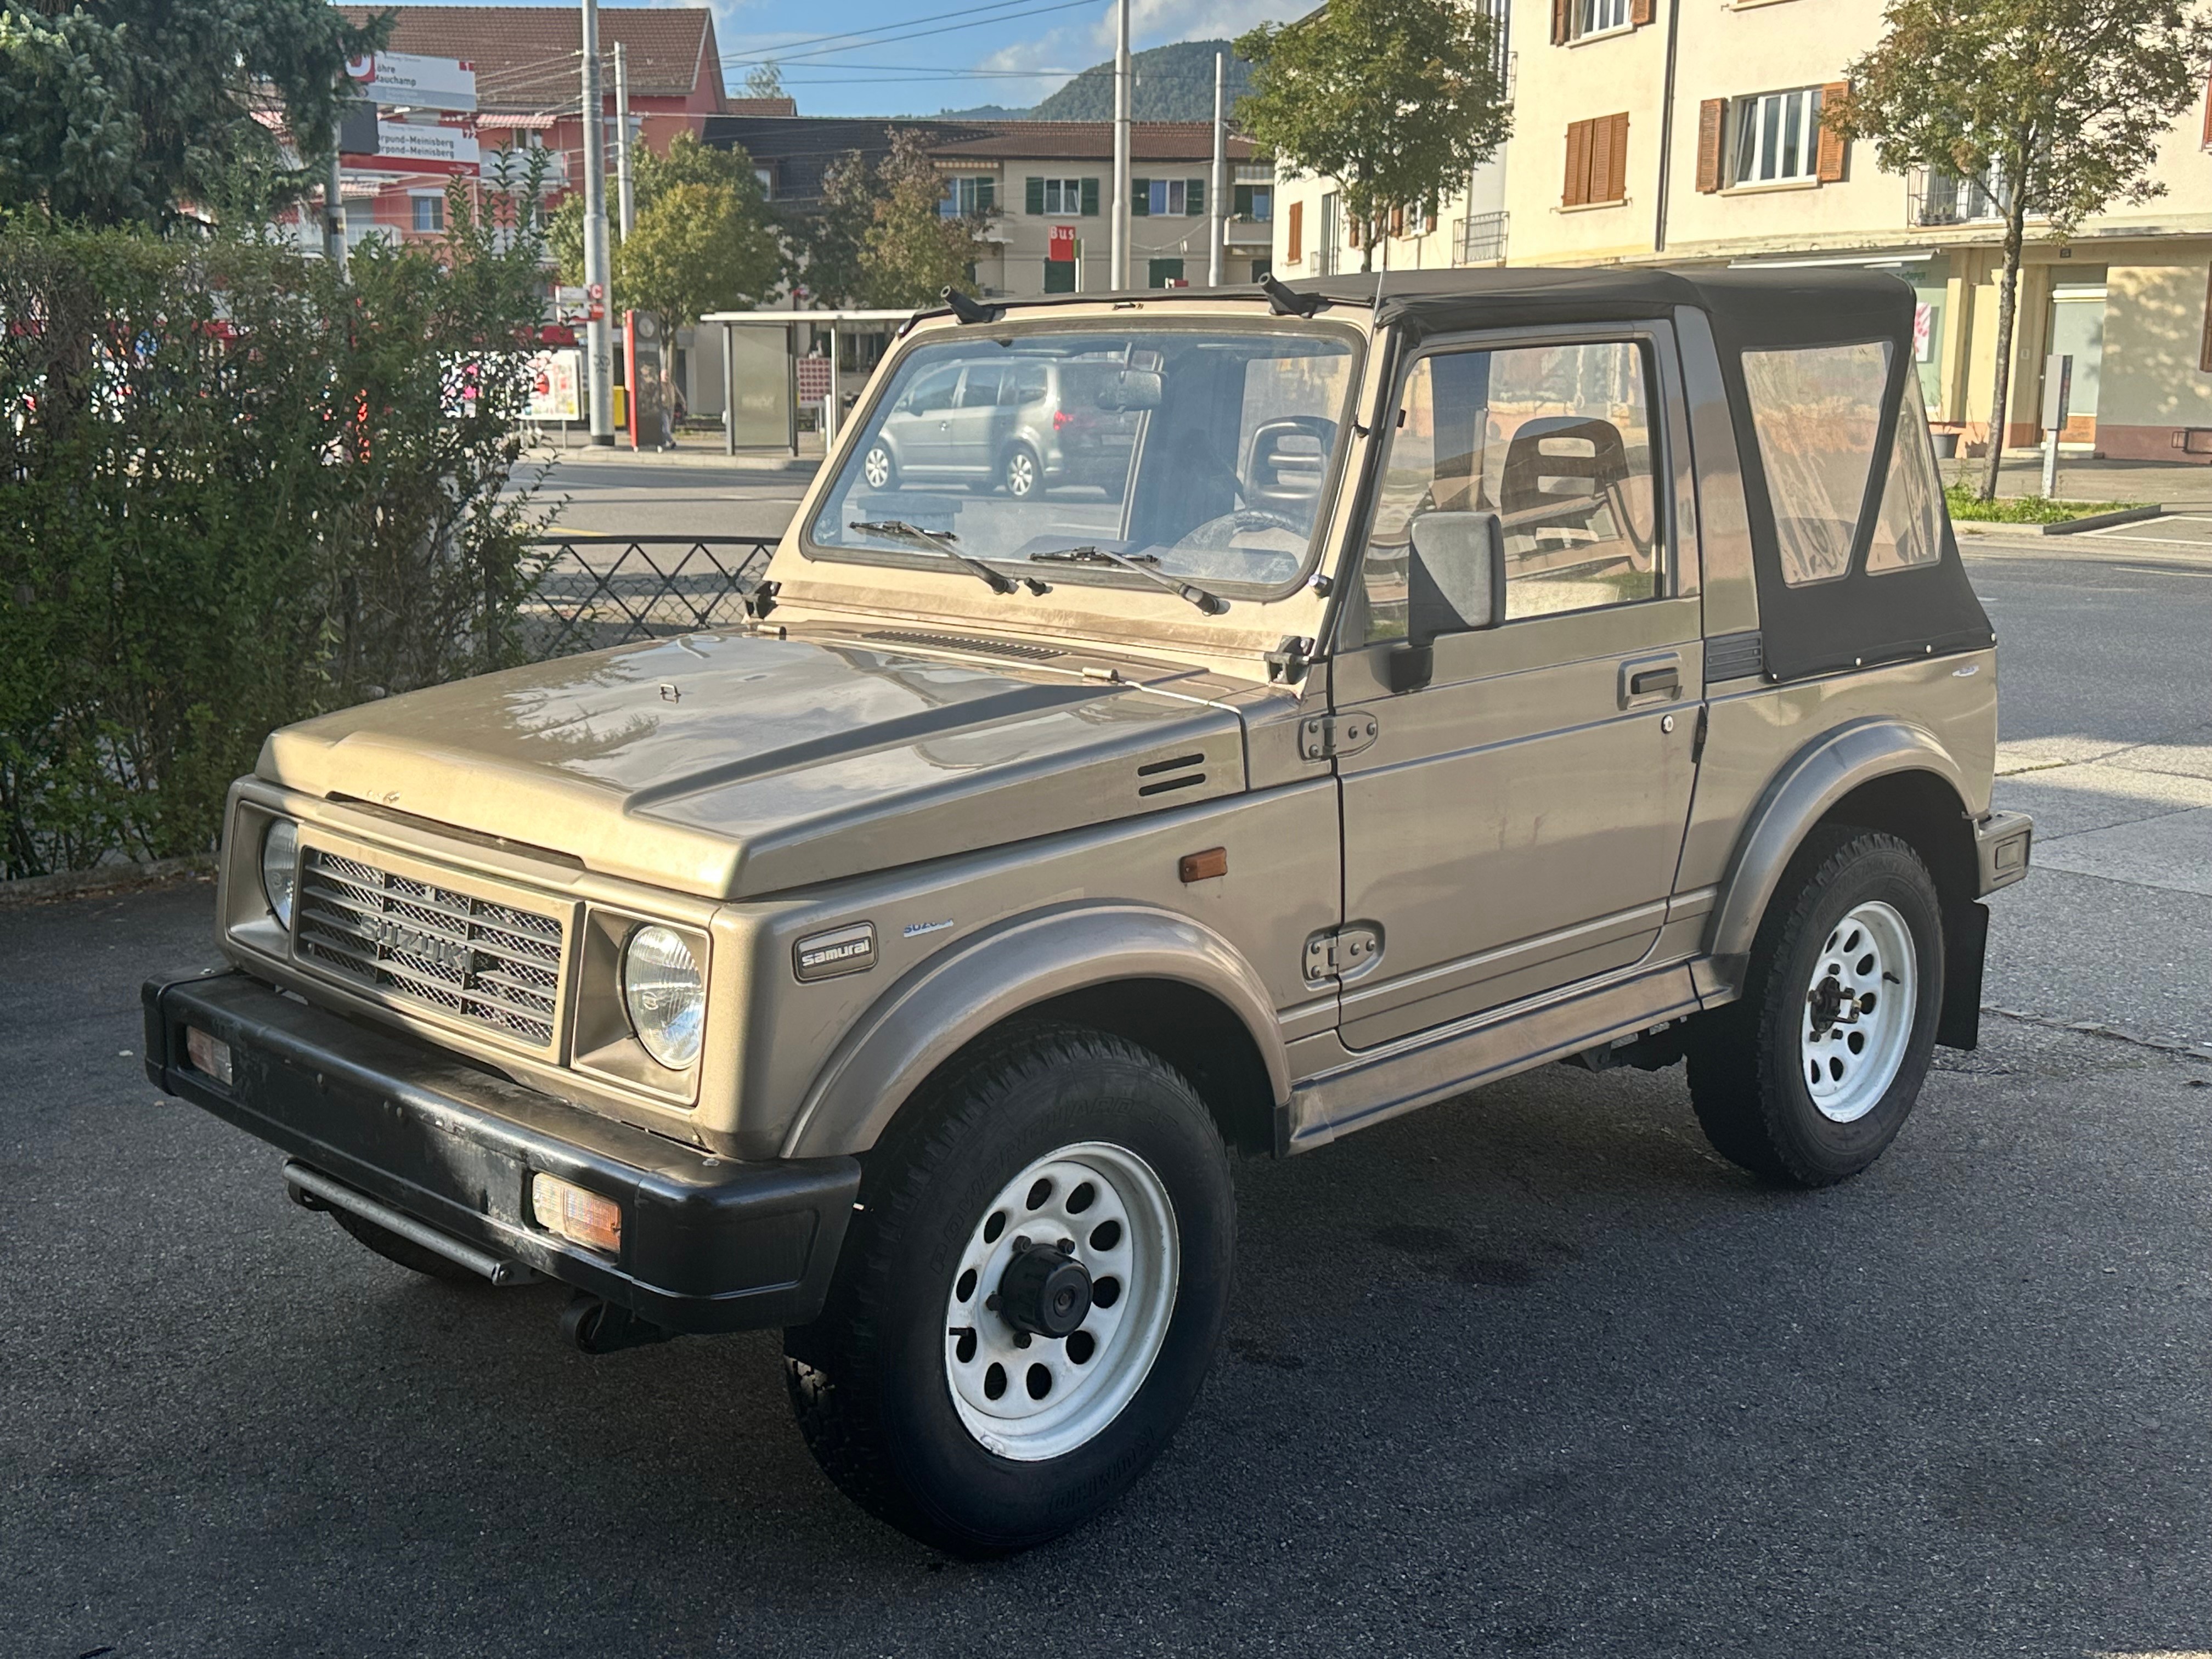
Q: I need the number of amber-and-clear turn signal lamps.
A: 2